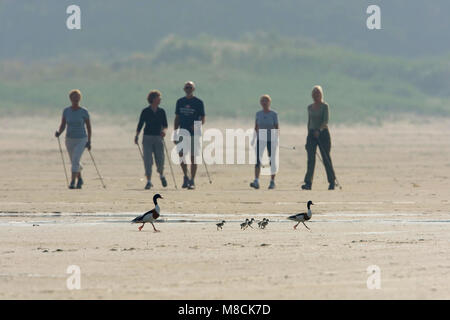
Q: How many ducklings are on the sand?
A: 5